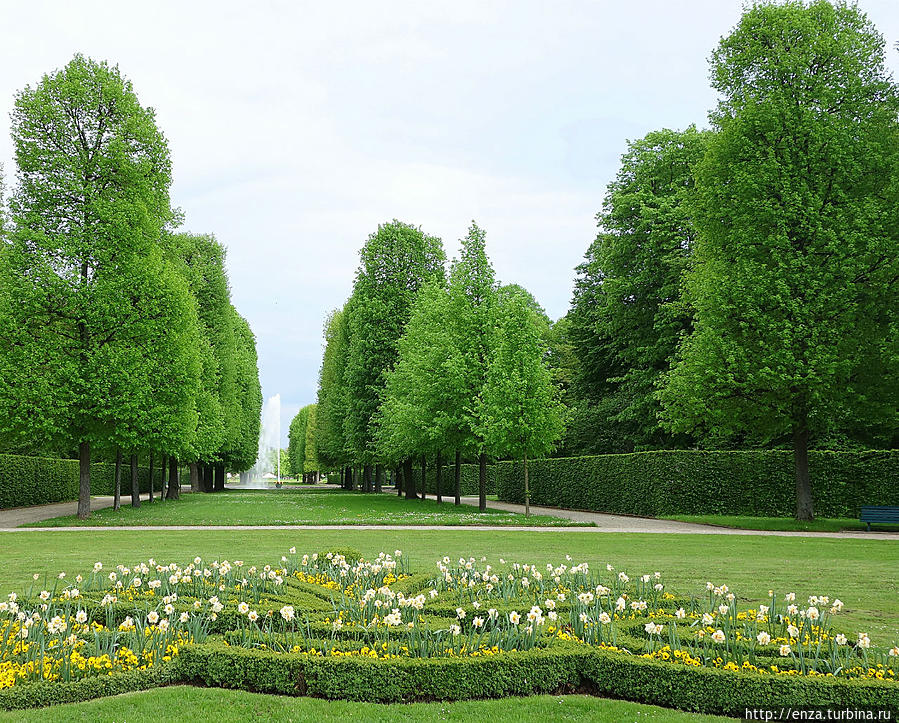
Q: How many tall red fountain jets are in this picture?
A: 0